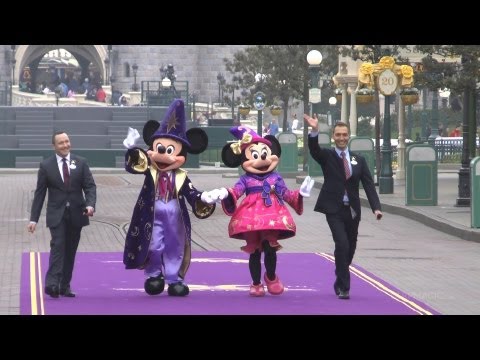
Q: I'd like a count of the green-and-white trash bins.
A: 5